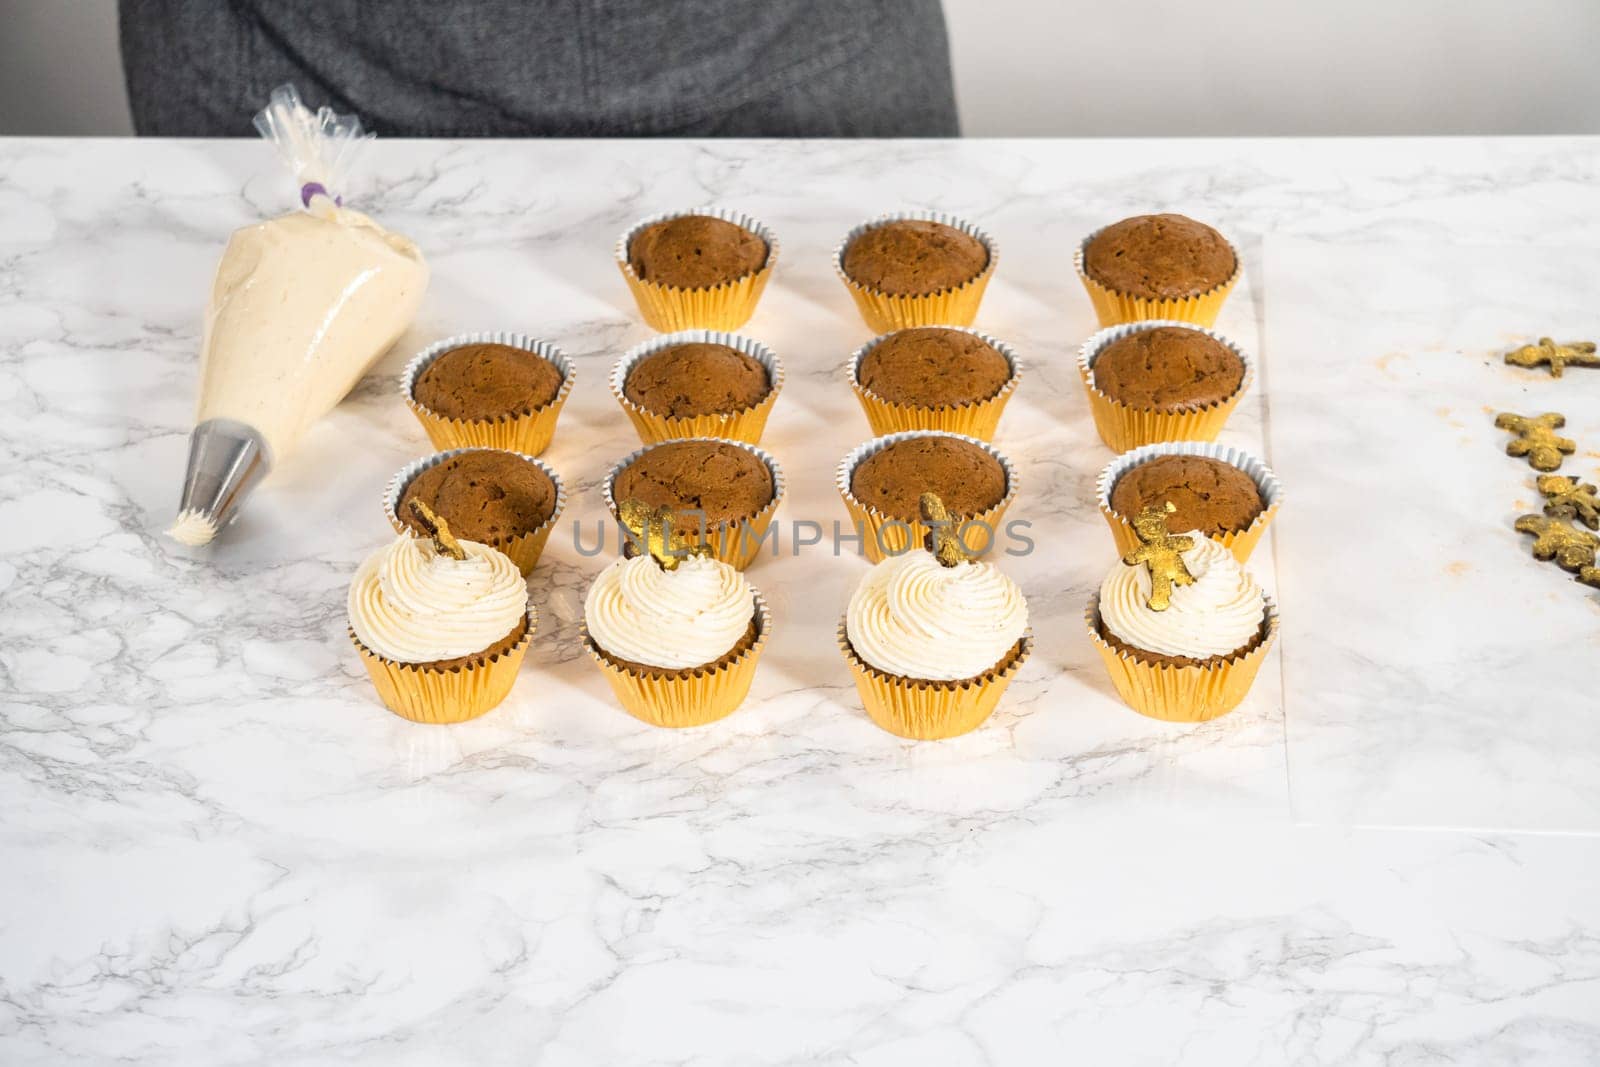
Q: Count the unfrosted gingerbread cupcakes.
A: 11